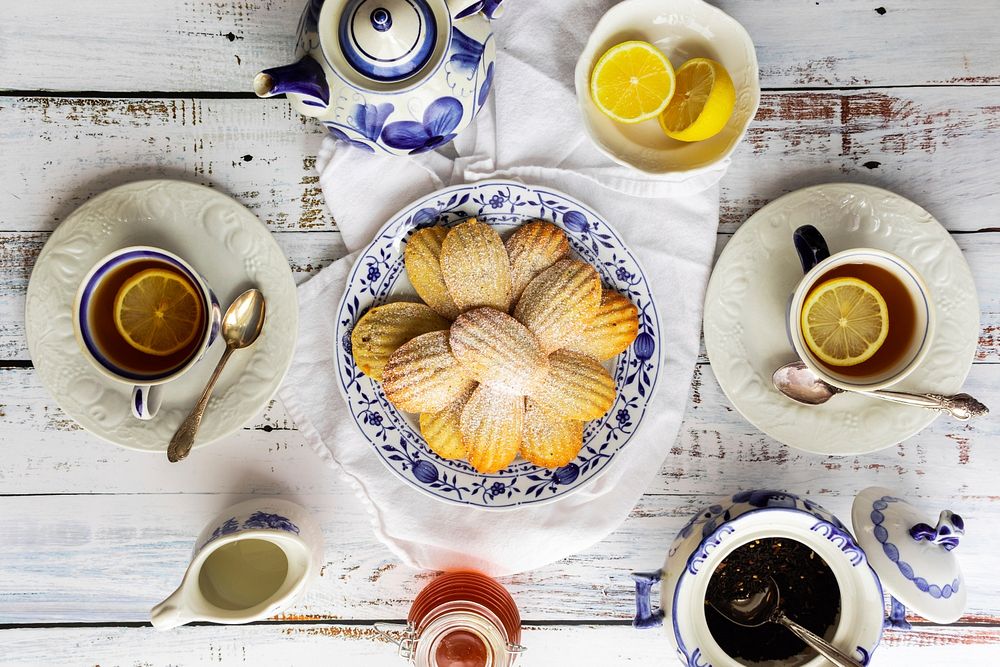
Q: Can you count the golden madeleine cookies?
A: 12